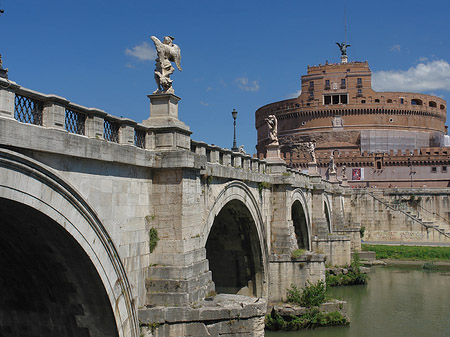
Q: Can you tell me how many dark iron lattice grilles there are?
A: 4